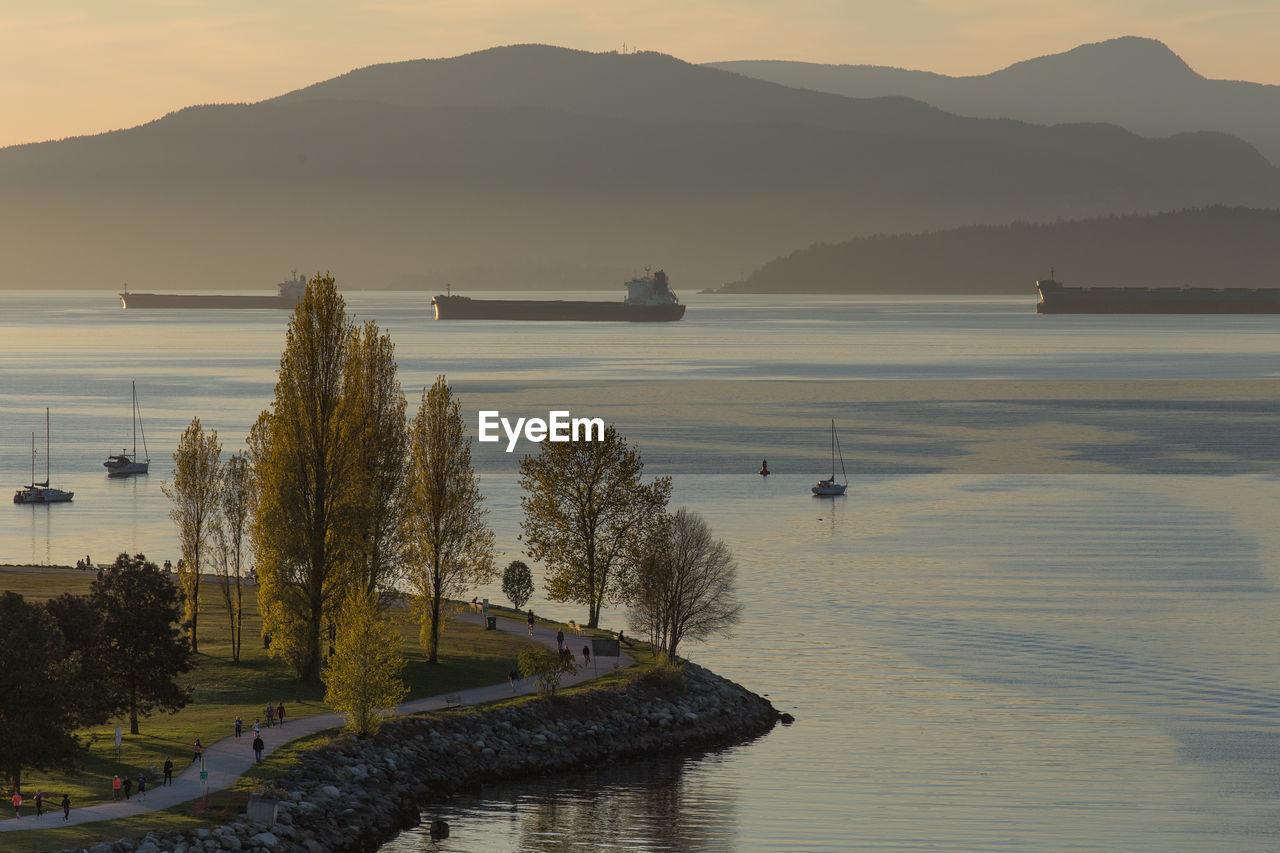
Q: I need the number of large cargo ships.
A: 3